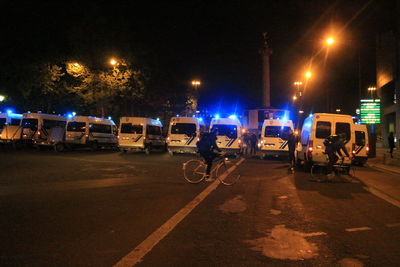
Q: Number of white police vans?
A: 9